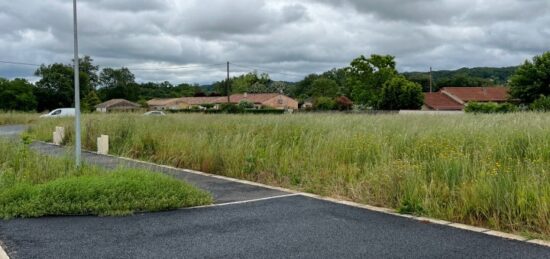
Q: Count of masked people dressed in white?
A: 0